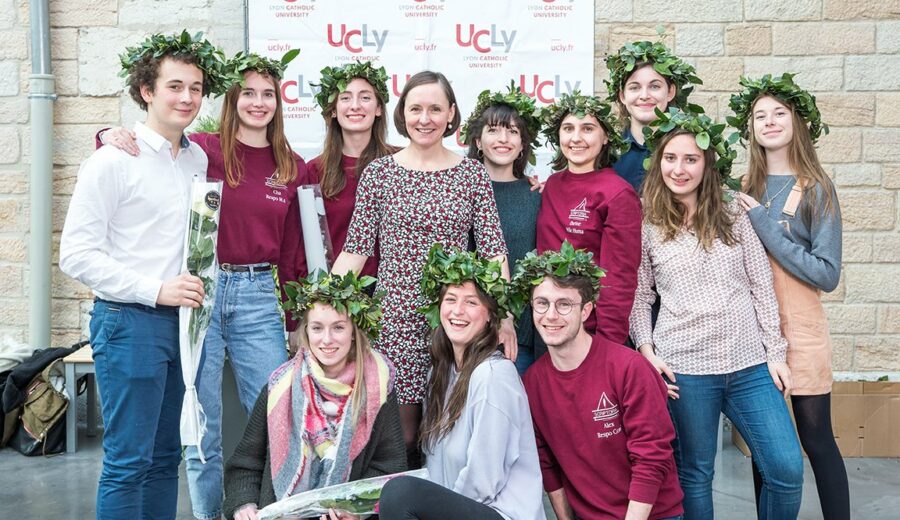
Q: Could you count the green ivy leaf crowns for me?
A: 11